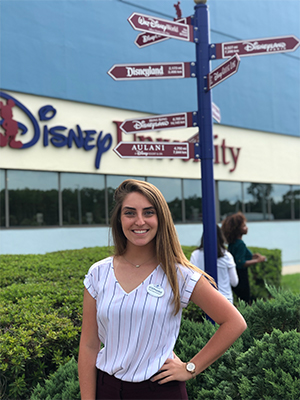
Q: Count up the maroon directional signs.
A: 7